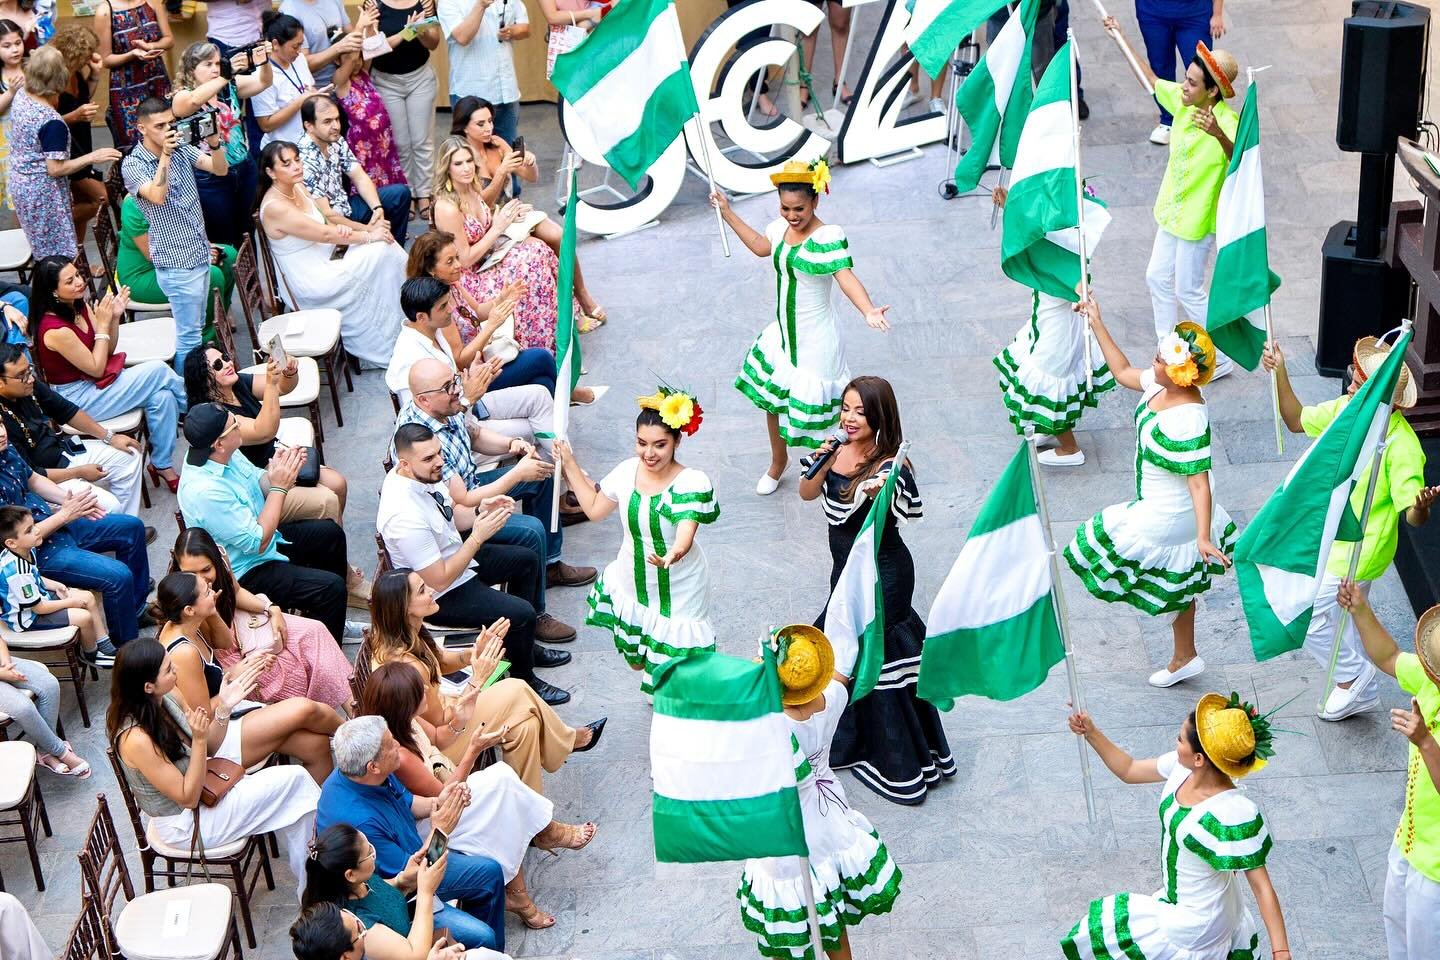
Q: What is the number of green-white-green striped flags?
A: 10